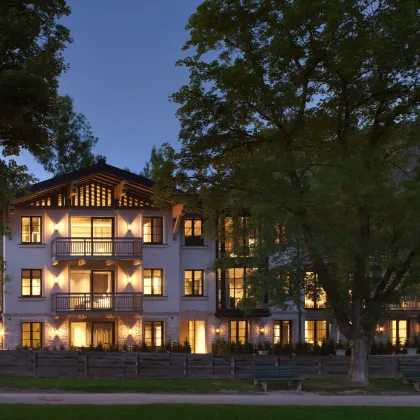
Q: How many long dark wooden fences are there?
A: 1